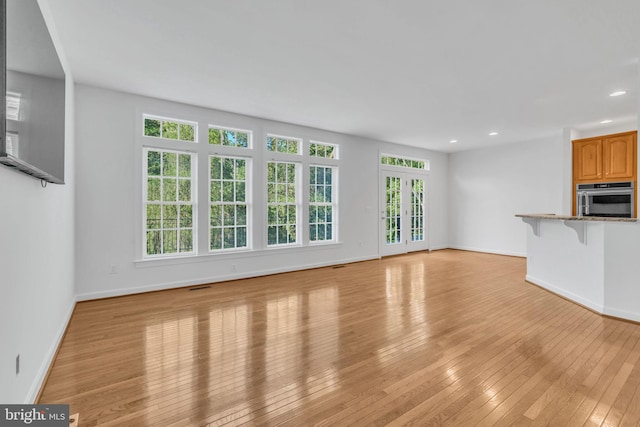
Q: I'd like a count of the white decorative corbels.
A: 2